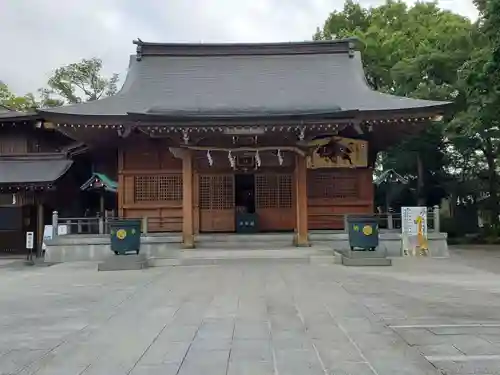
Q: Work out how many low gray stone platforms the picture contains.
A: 2